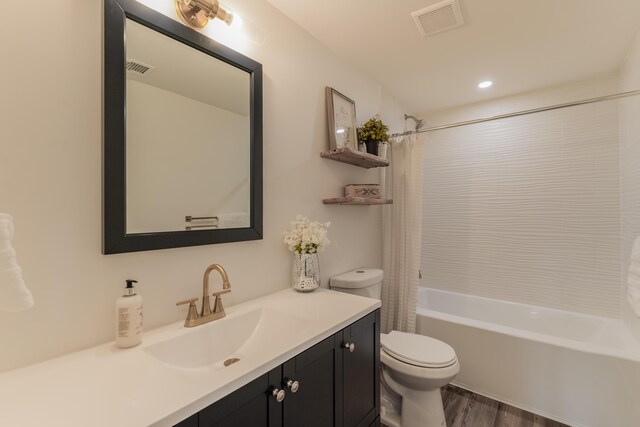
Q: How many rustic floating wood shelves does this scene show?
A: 2